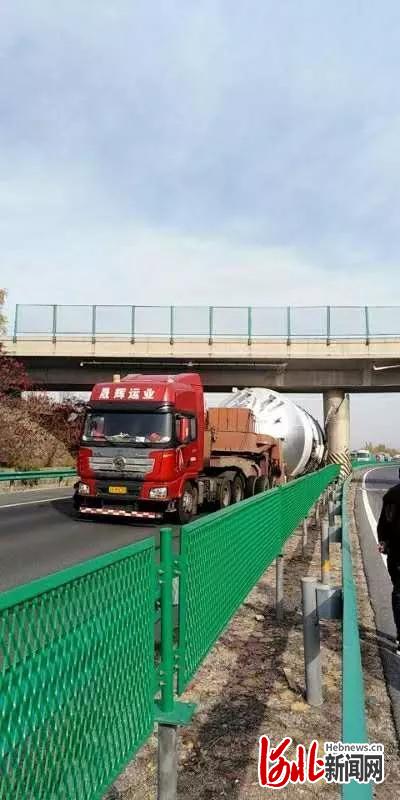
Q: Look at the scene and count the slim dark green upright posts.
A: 10